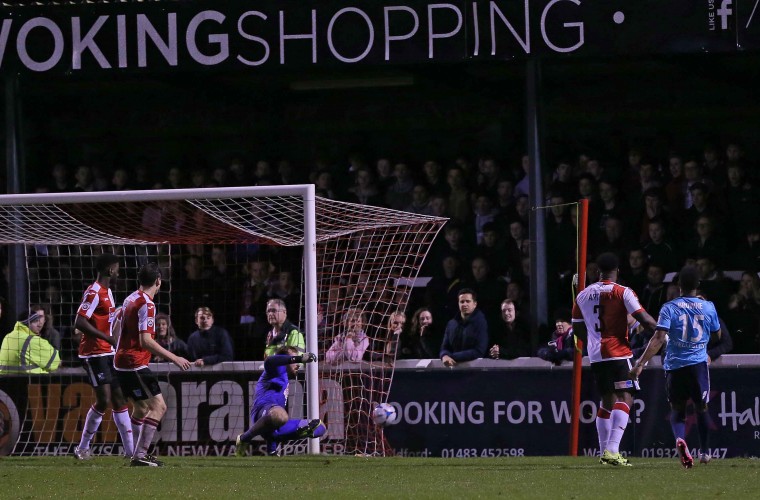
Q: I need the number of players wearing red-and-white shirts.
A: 3